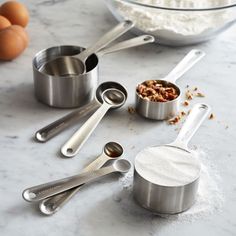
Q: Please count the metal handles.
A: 8